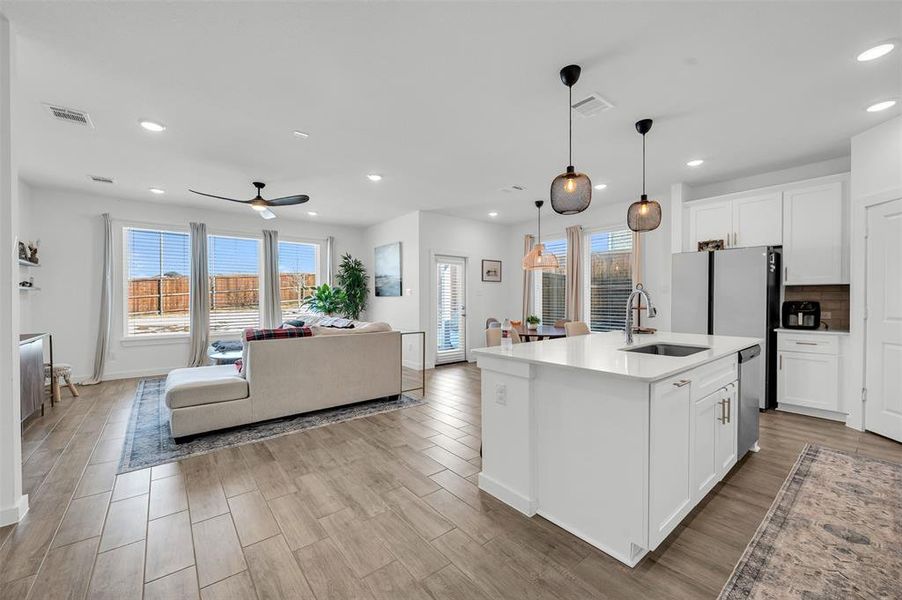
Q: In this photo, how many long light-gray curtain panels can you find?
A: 4